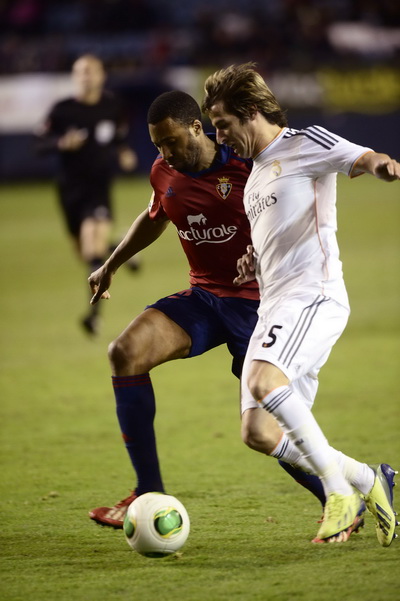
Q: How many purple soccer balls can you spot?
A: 0